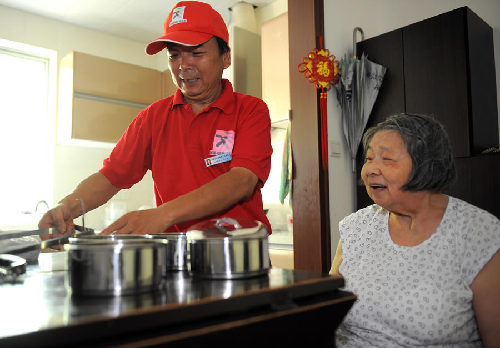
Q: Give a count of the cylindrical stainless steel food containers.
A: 3